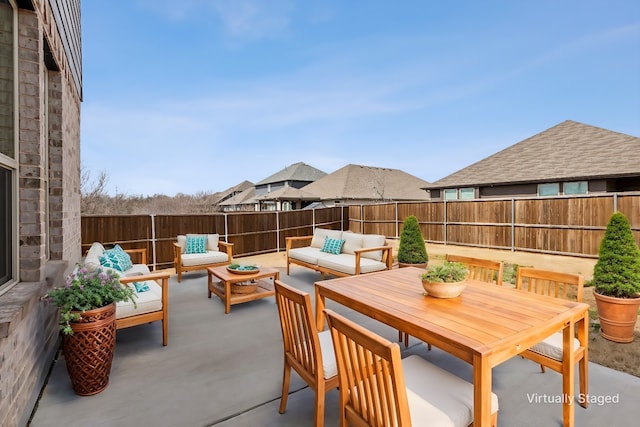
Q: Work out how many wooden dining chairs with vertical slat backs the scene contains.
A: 4